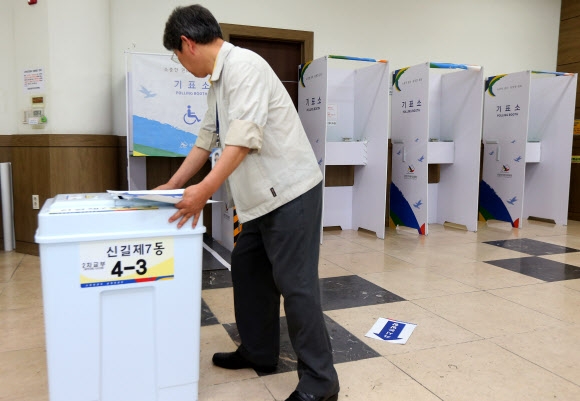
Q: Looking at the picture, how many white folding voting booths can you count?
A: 4